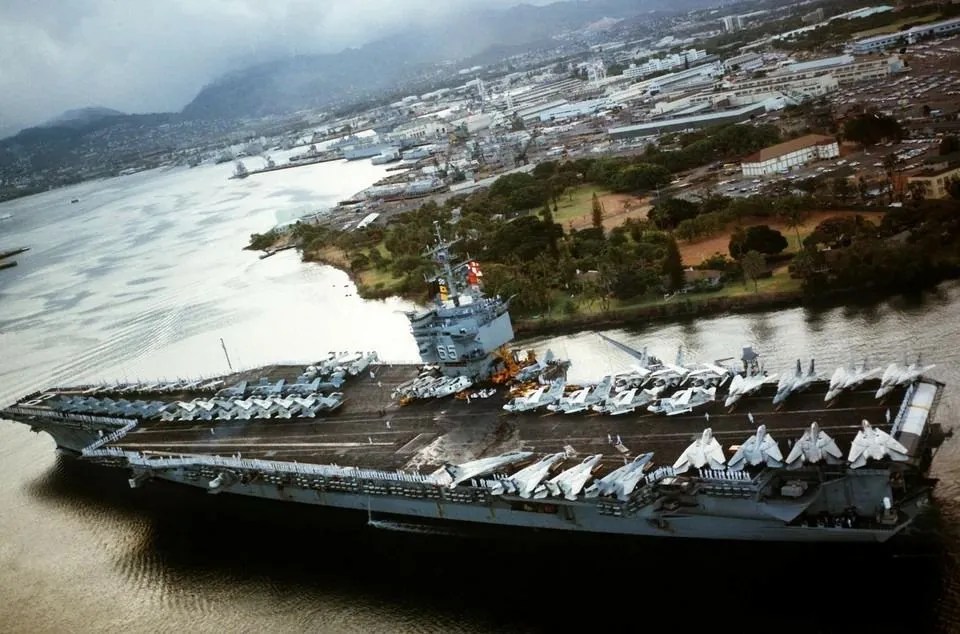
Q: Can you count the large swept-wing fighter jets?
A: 12